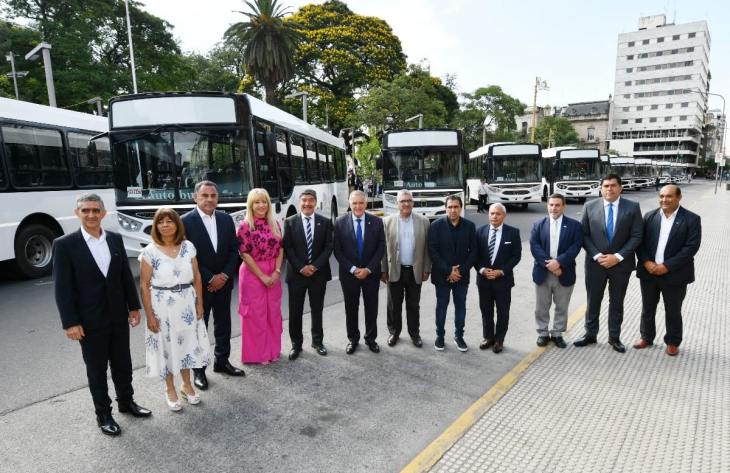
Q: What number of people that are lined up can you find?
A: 12